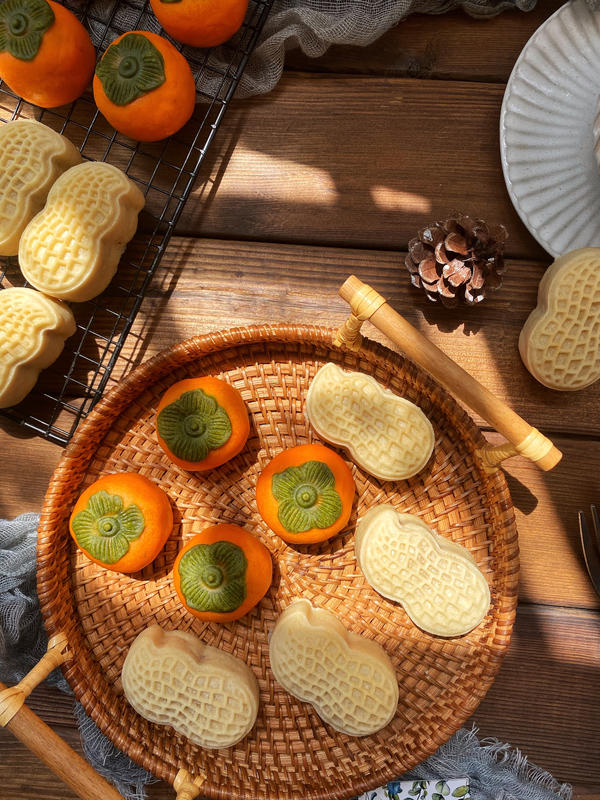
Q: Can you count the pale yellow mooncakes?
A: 8